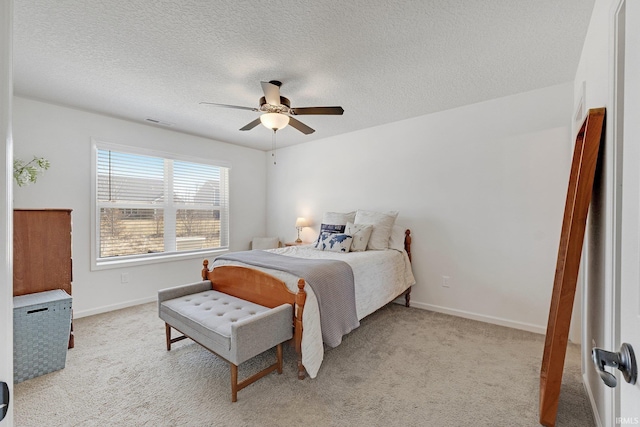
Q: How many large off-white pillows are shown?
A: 2